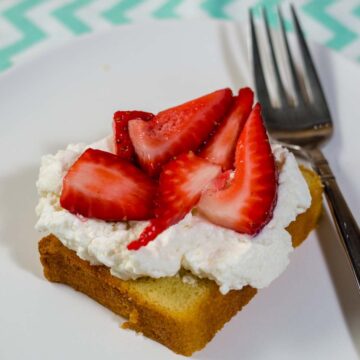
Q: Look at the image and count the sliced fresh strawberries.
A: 6